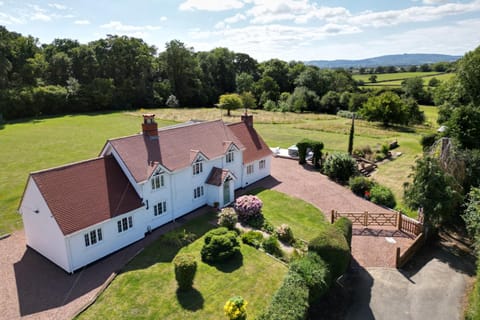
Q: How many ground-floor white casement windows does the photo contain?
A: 6